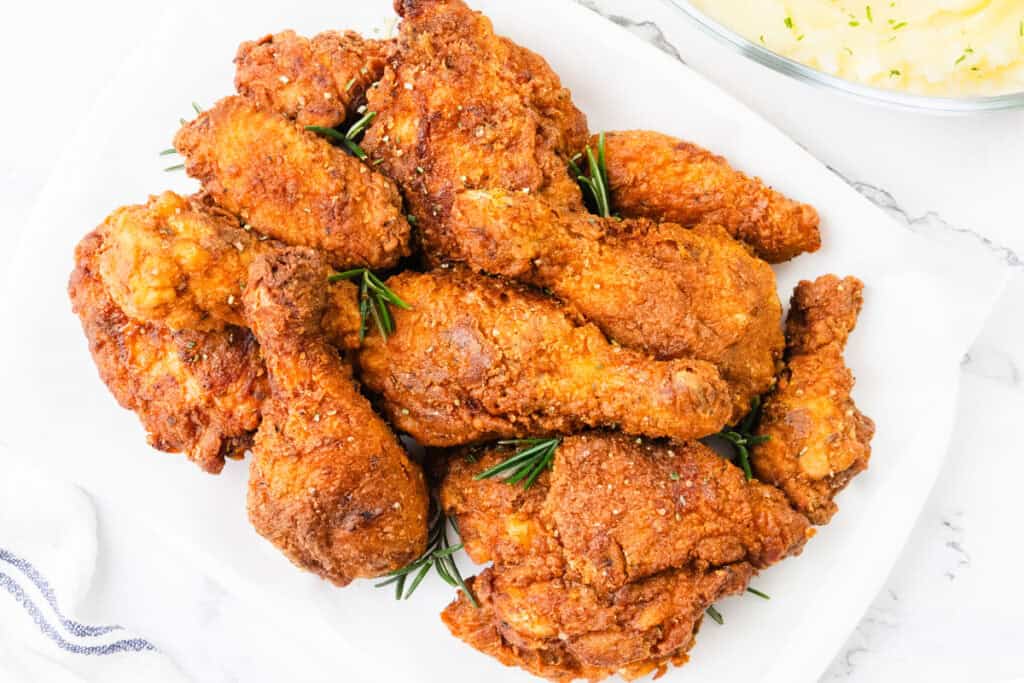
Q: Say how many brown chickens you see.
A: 11